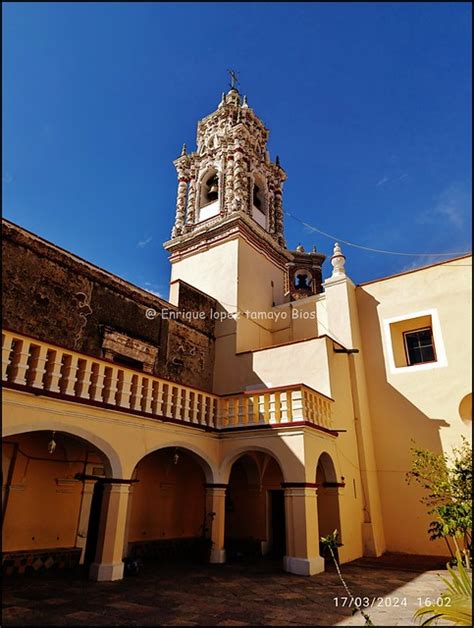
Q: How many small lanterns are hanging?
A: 2